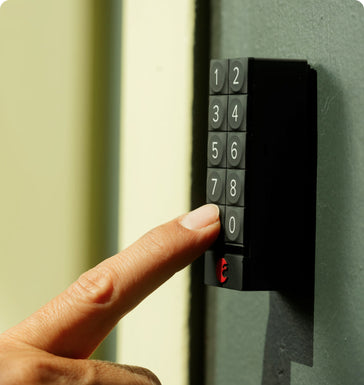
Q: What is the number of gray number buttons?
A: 9